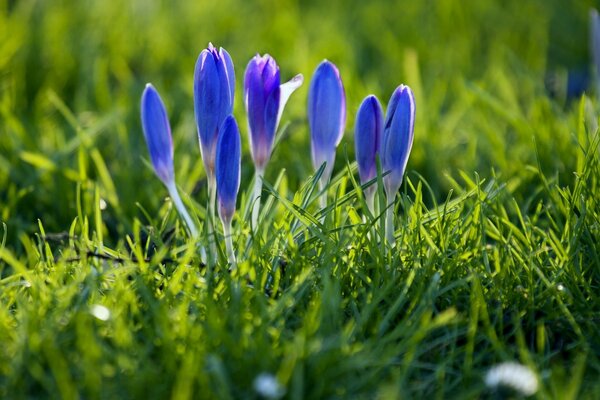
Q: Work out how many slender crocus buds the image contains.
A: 7